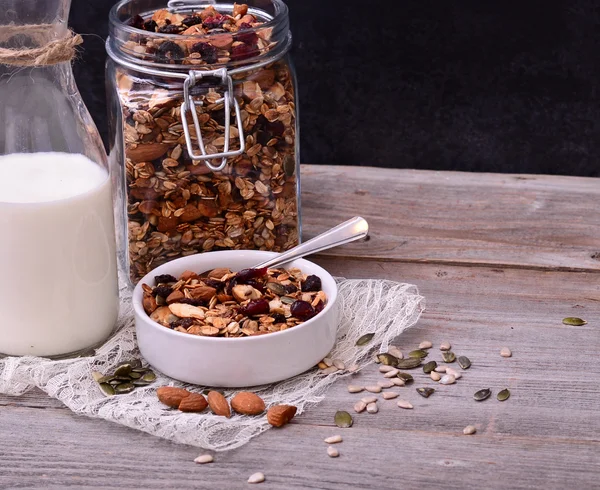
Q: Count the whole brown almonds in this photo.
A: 5